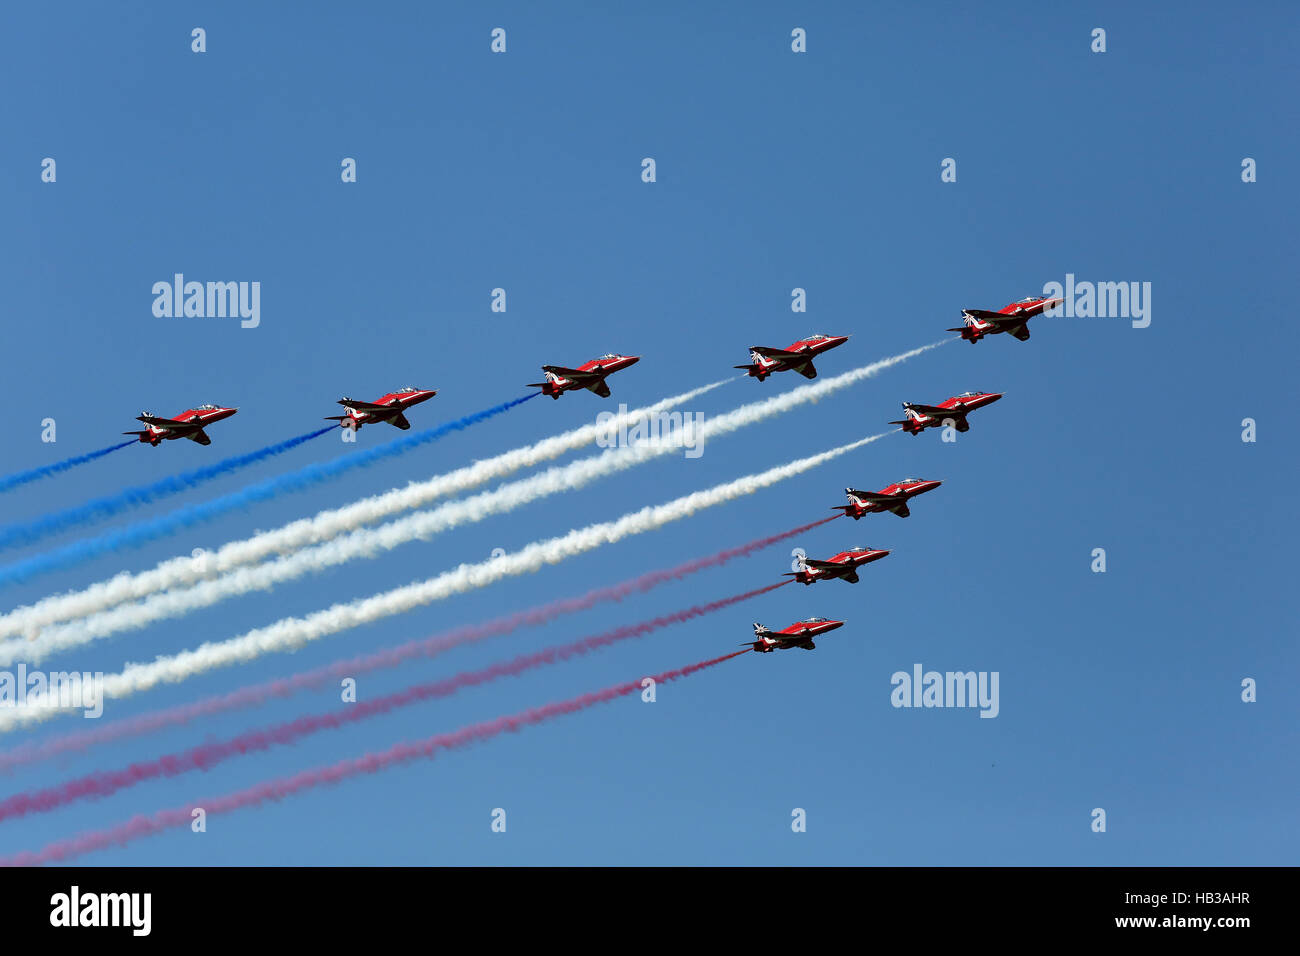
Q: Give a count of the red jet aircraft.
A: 9